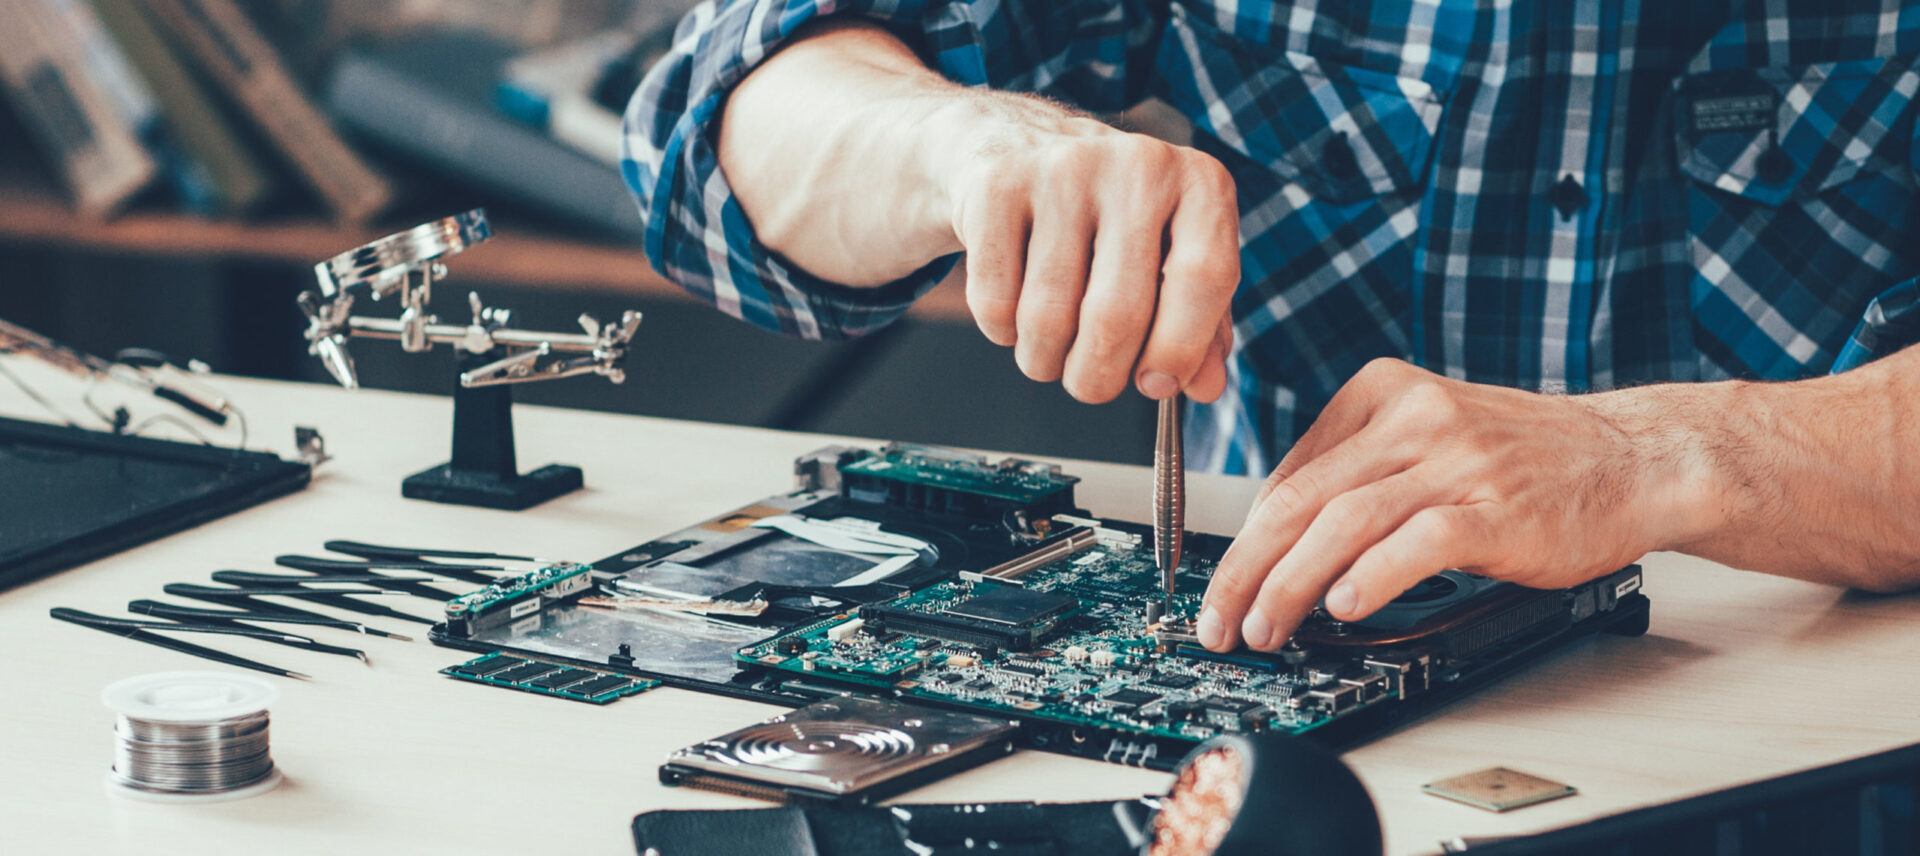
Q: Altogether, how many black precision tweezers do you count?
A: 6